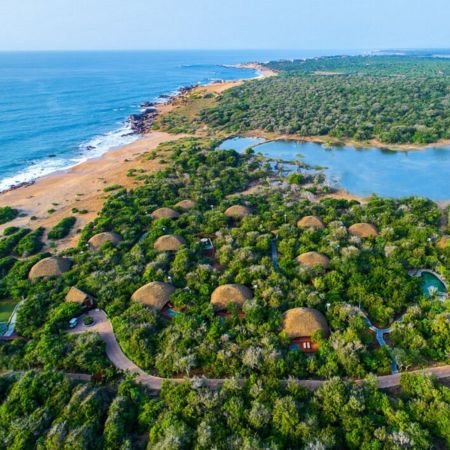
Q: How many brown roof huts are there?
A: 14